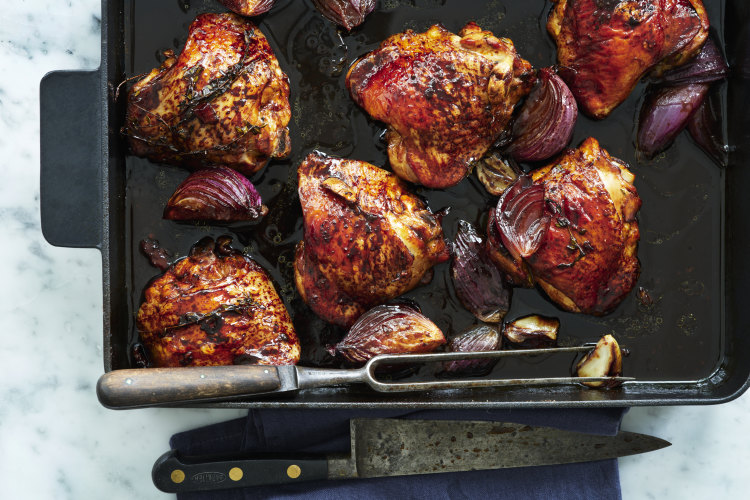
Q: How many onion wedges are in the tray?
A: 11